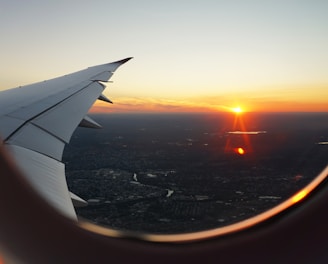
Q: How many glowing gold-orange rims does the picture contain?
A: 1